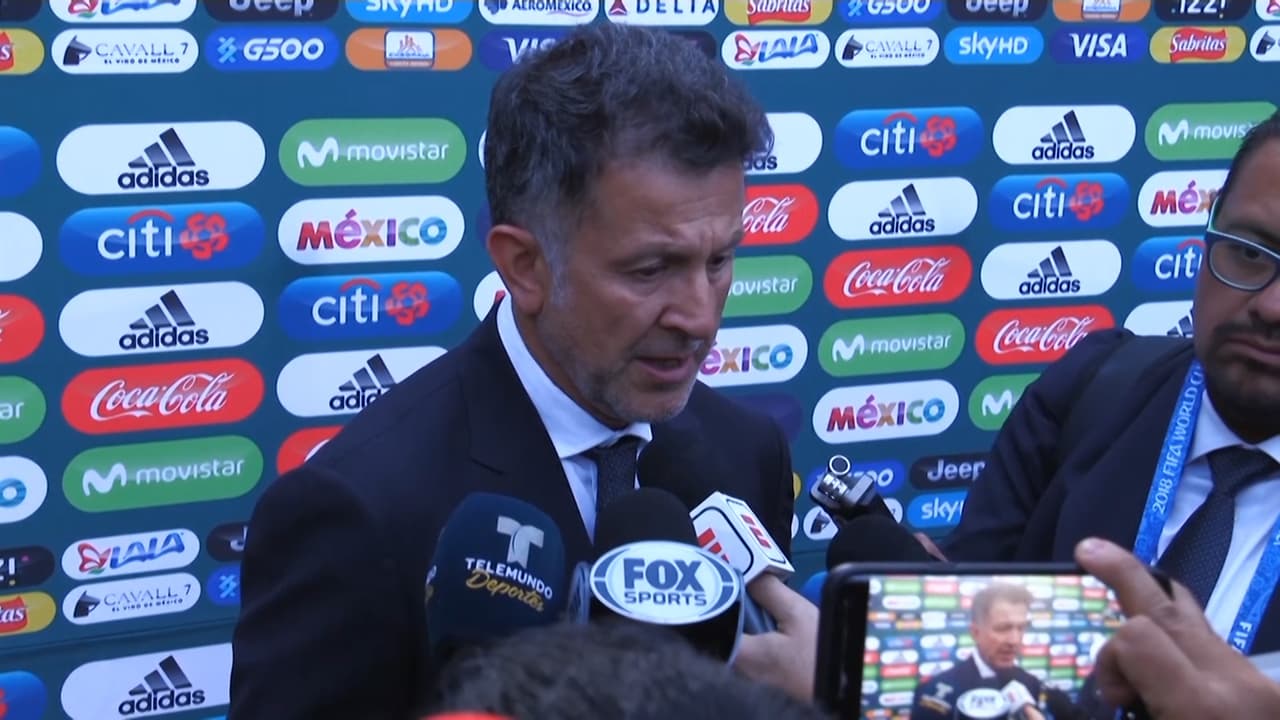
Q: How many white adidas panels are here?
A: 9